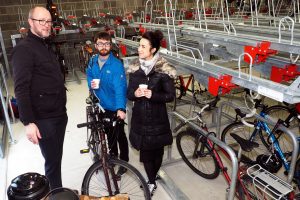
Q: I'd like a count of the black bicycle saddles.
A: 1